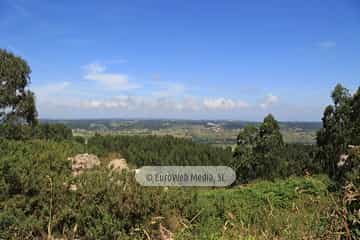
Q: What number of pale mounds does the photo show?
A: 2